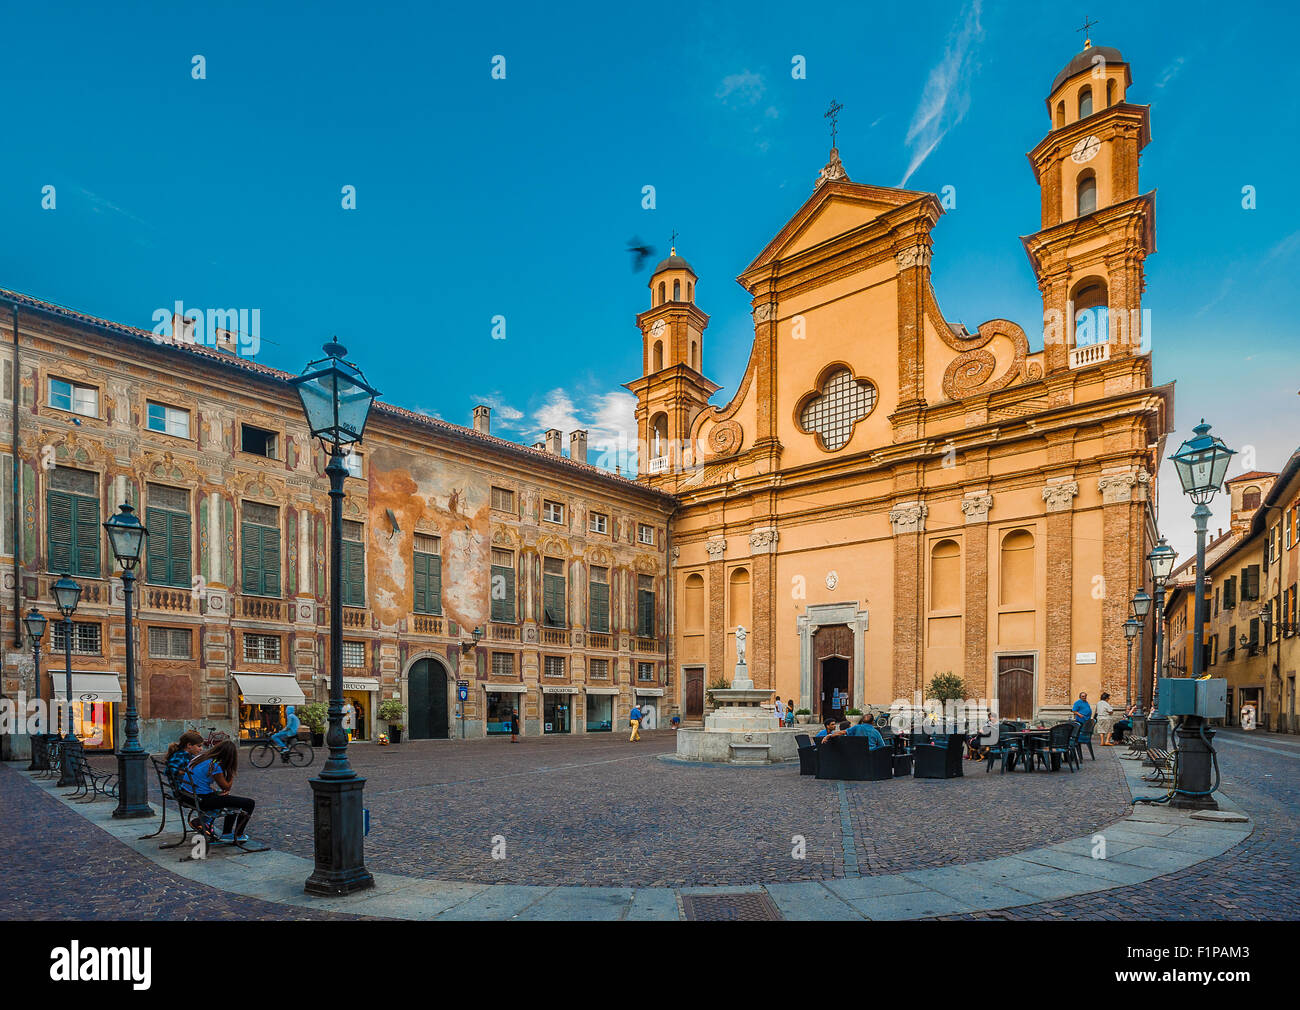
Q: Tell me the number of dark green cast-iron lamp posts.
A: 8